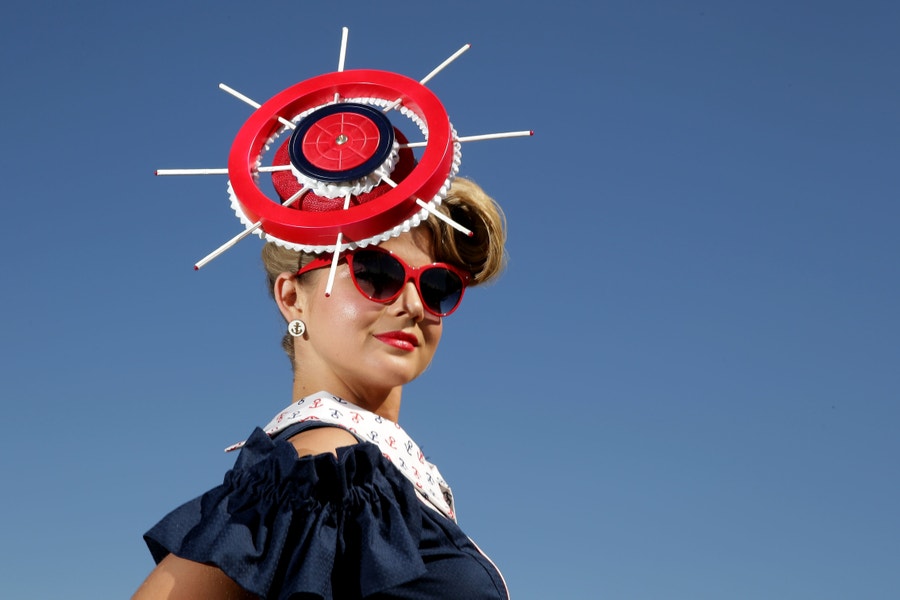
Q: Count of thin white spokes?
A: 8